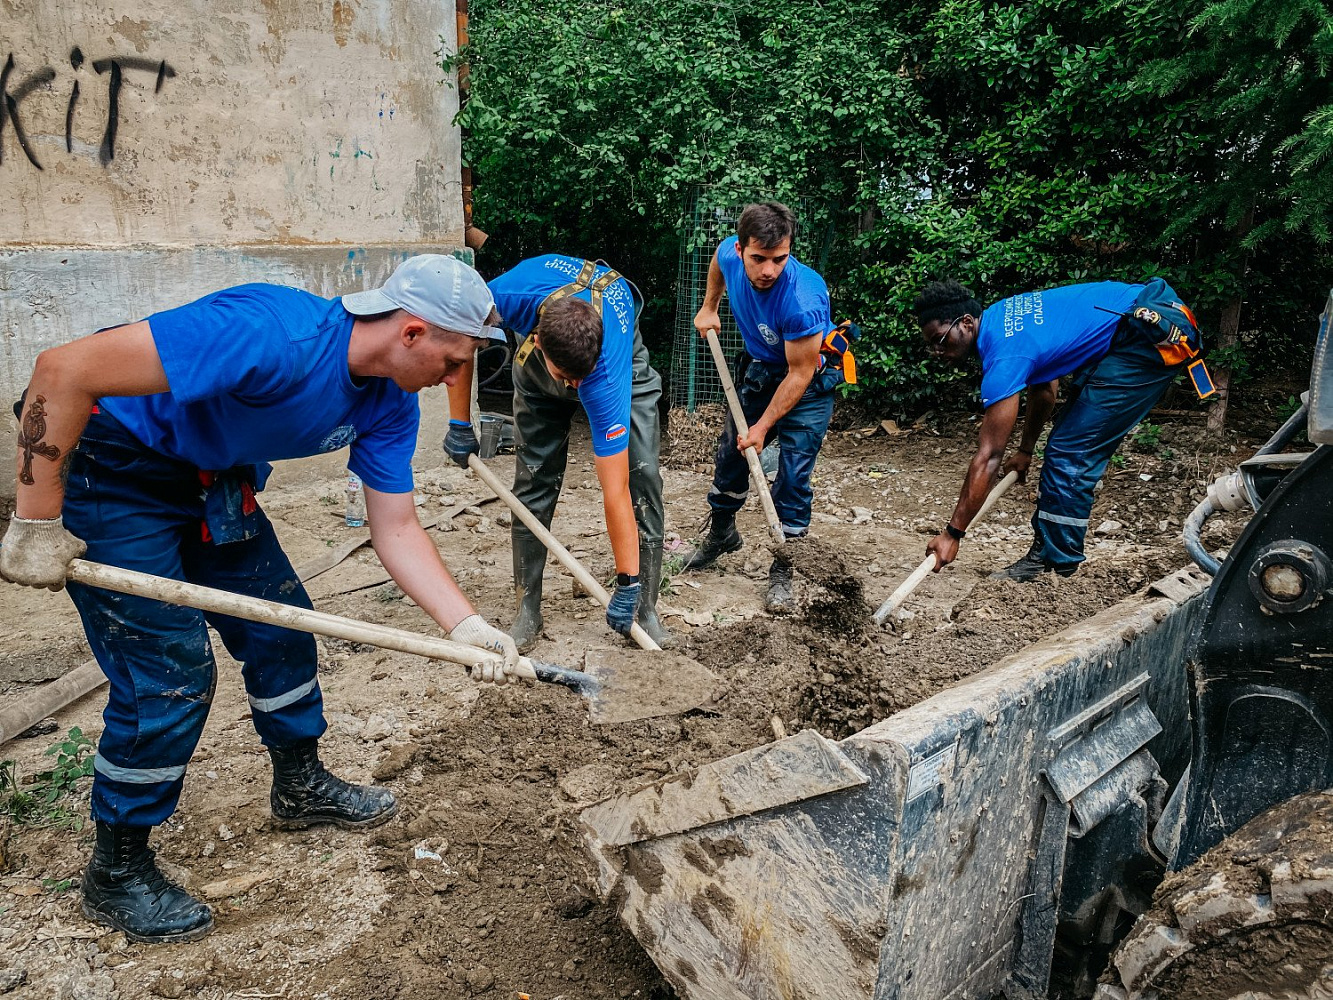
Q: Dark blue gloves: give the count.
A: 2